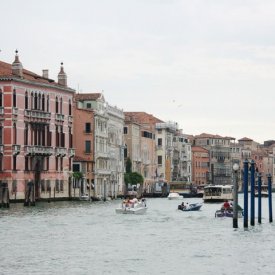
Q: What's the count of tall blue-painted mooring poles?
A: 4